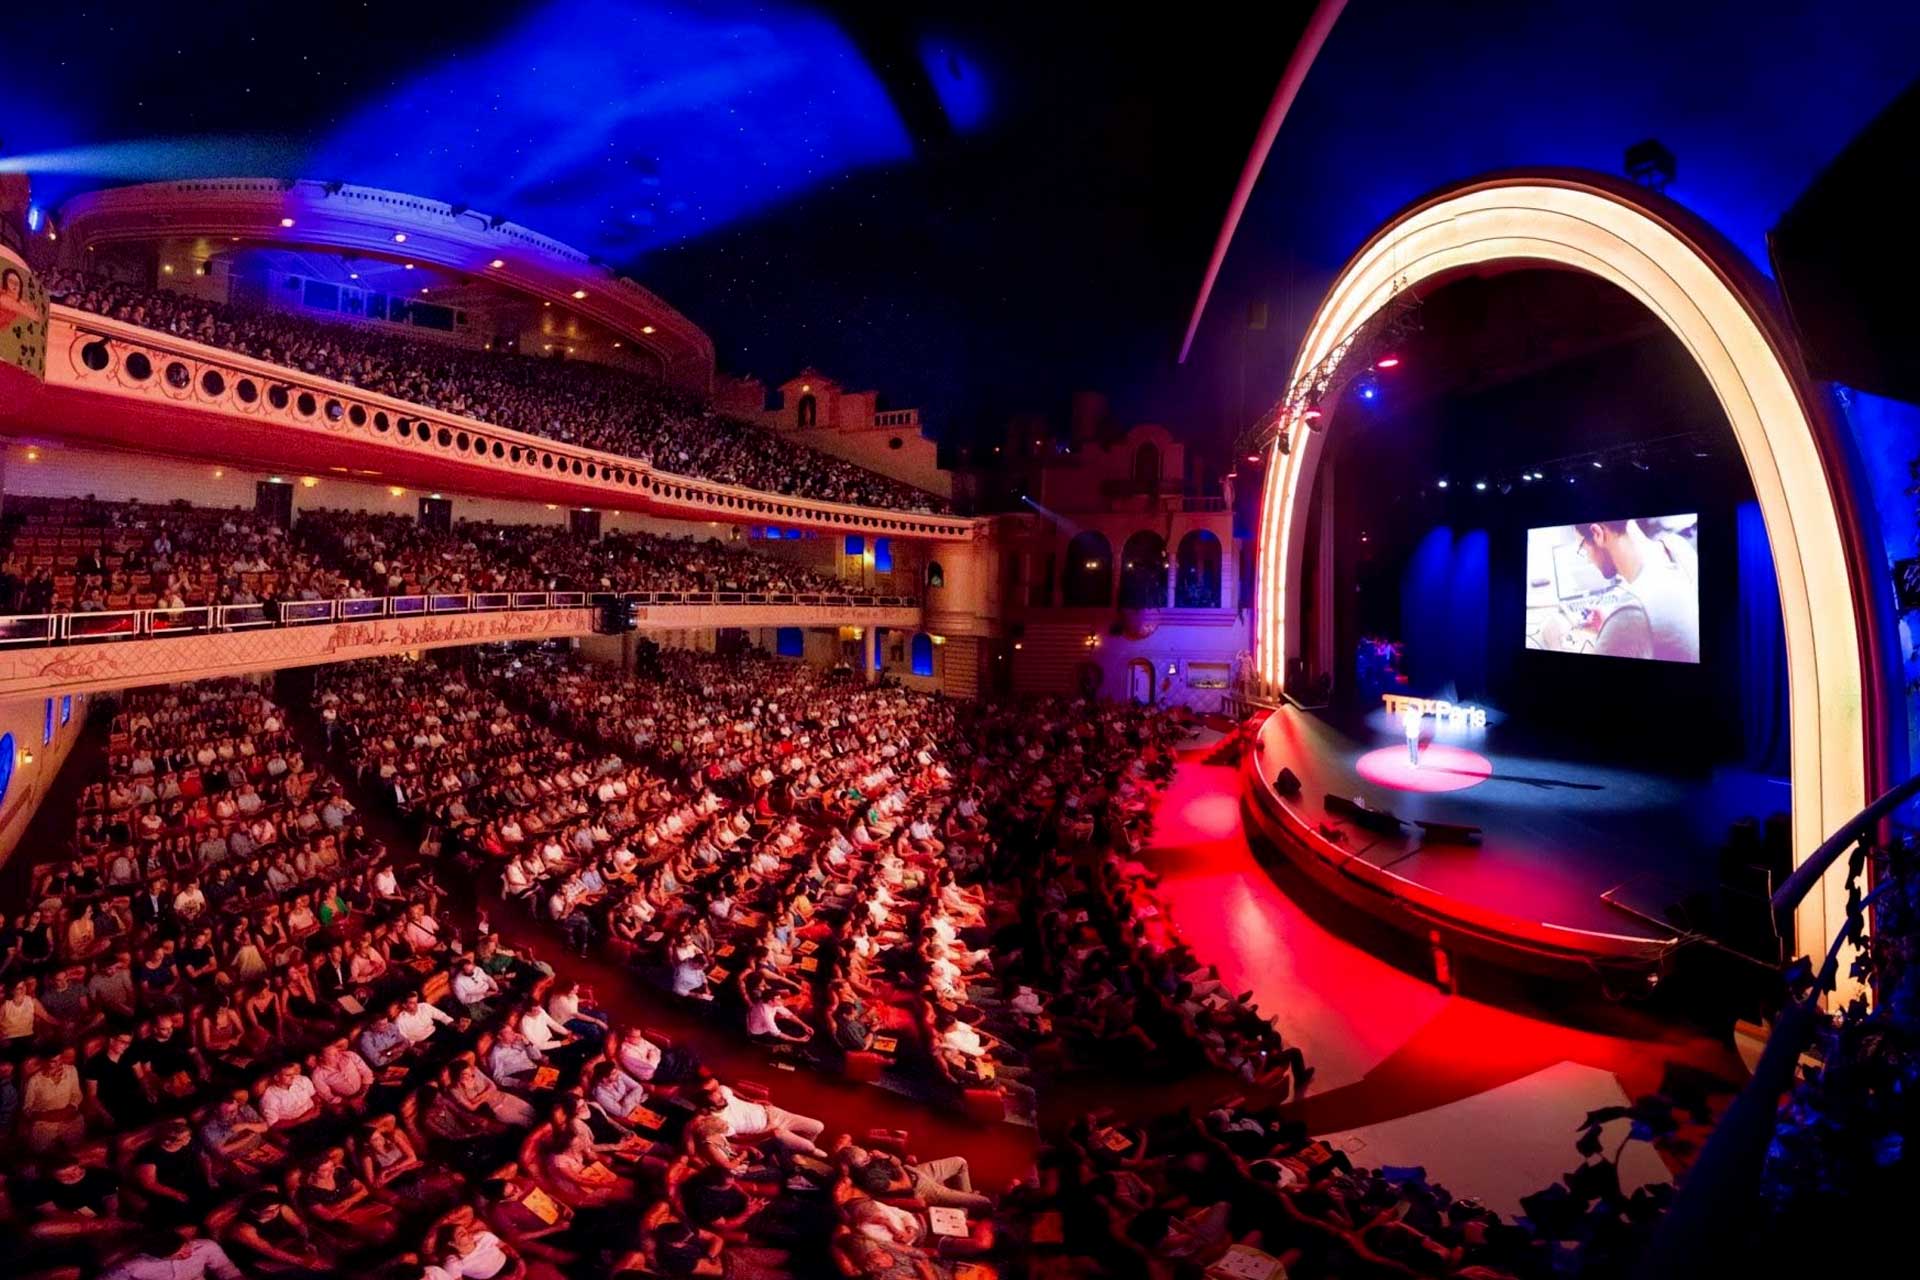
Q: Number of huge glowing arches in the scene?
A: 1